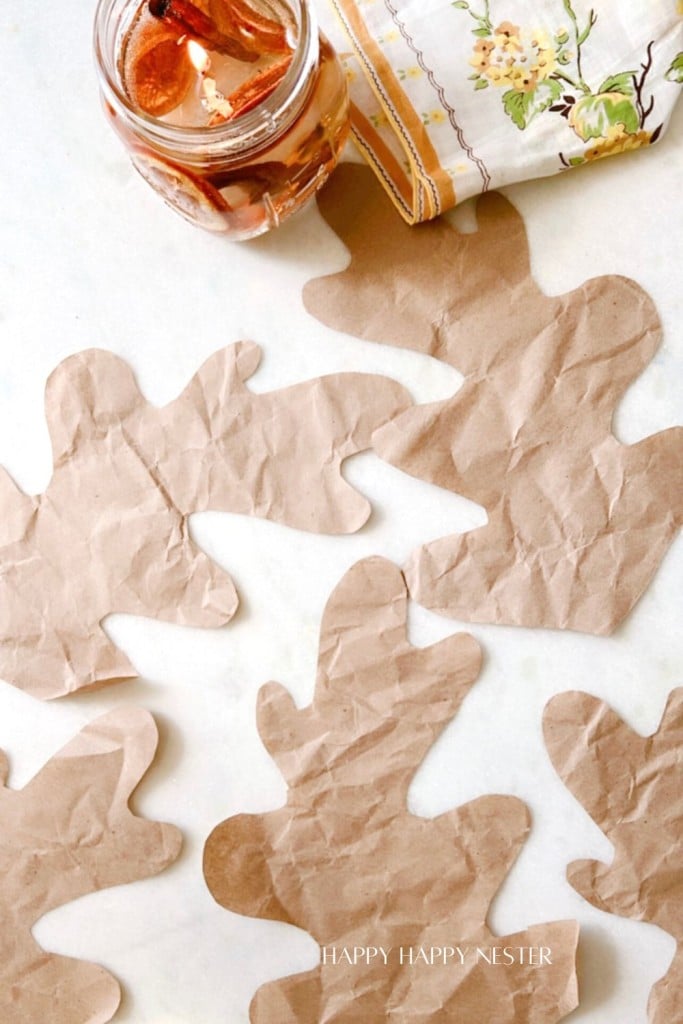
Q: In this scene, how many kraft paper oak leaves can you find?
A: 5